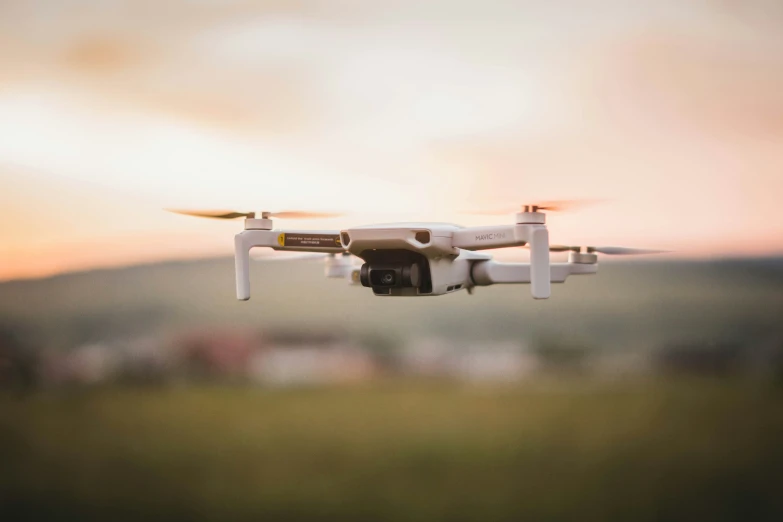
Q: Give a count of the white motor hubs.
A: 4